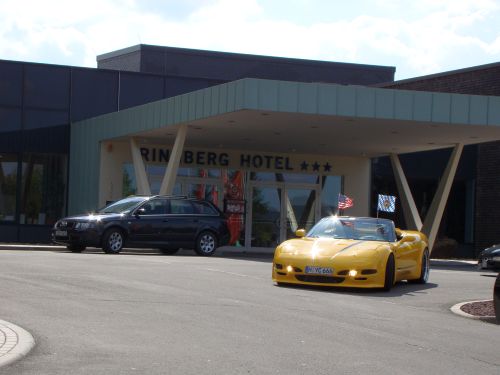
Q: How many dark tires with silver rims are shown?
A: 3